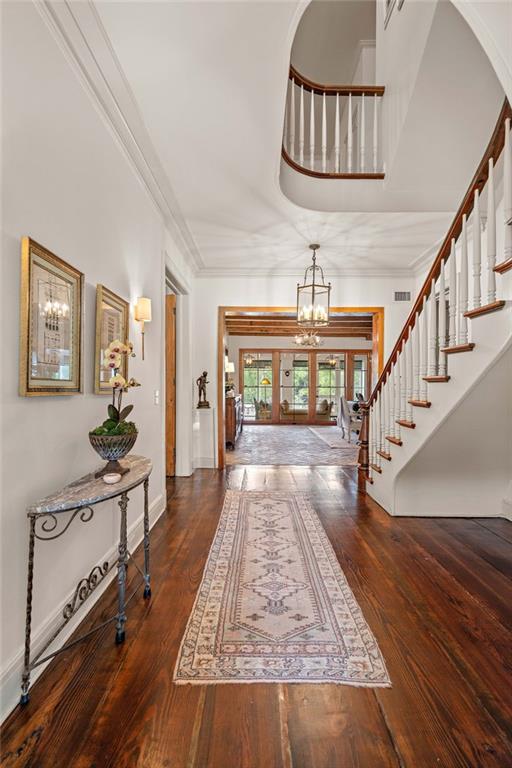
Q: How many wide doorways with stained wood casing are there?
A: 1